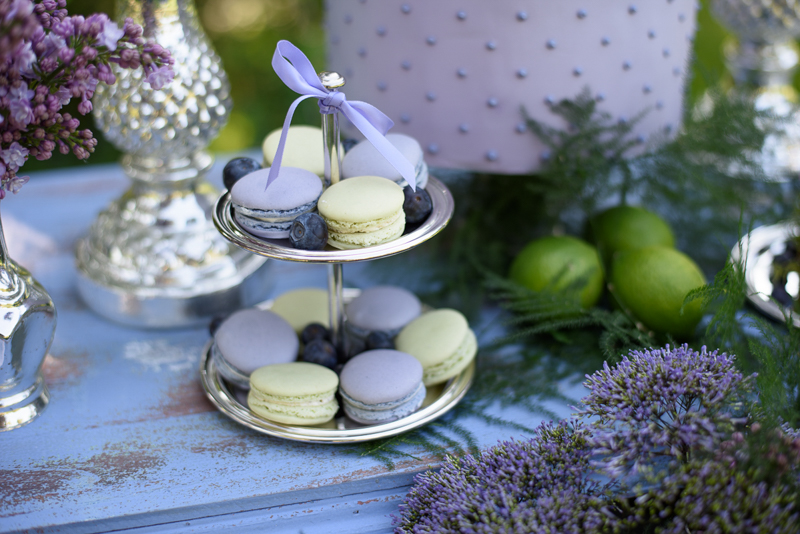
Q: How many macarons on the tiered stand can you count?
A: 10